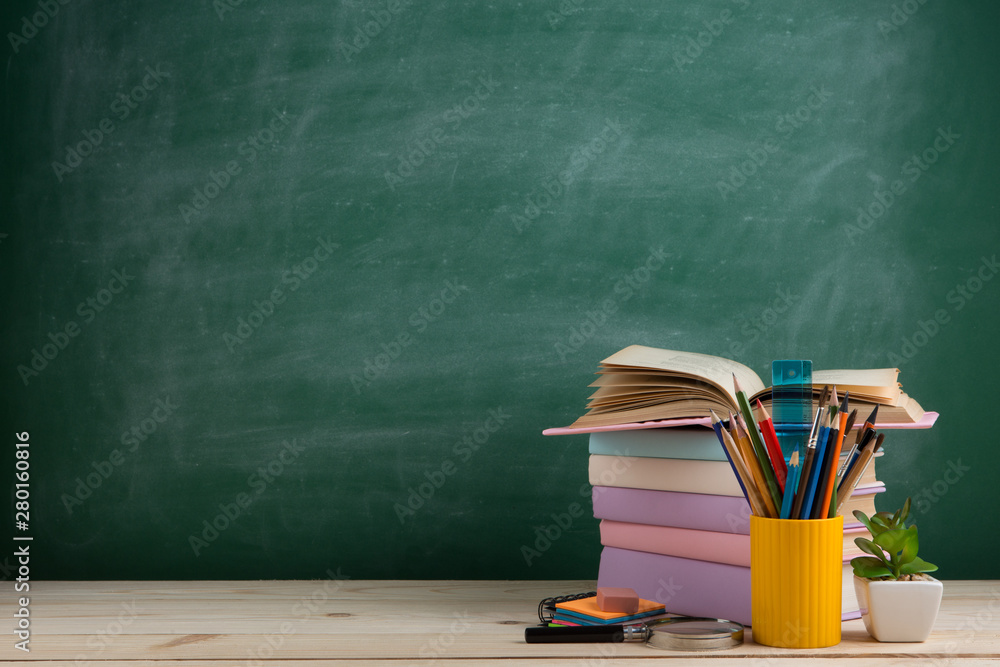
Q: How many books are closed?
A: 5